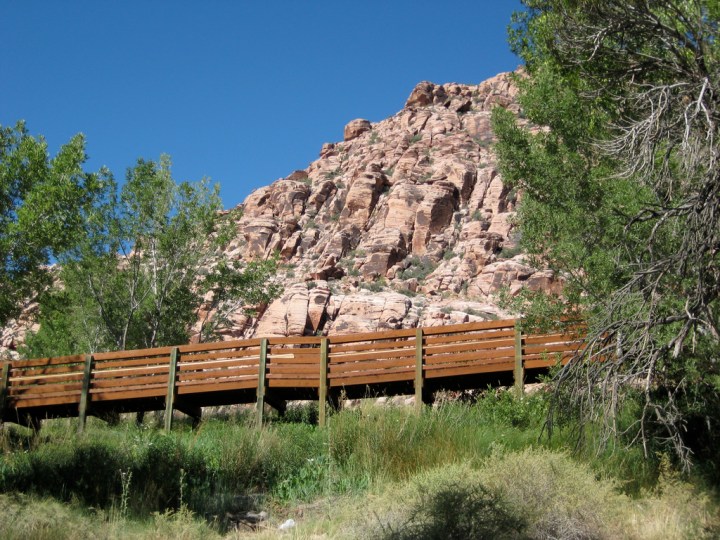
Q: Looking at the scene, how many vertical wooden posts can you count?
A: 7